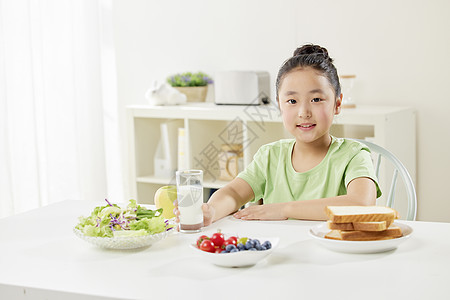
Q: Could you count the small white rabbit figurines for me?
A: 1